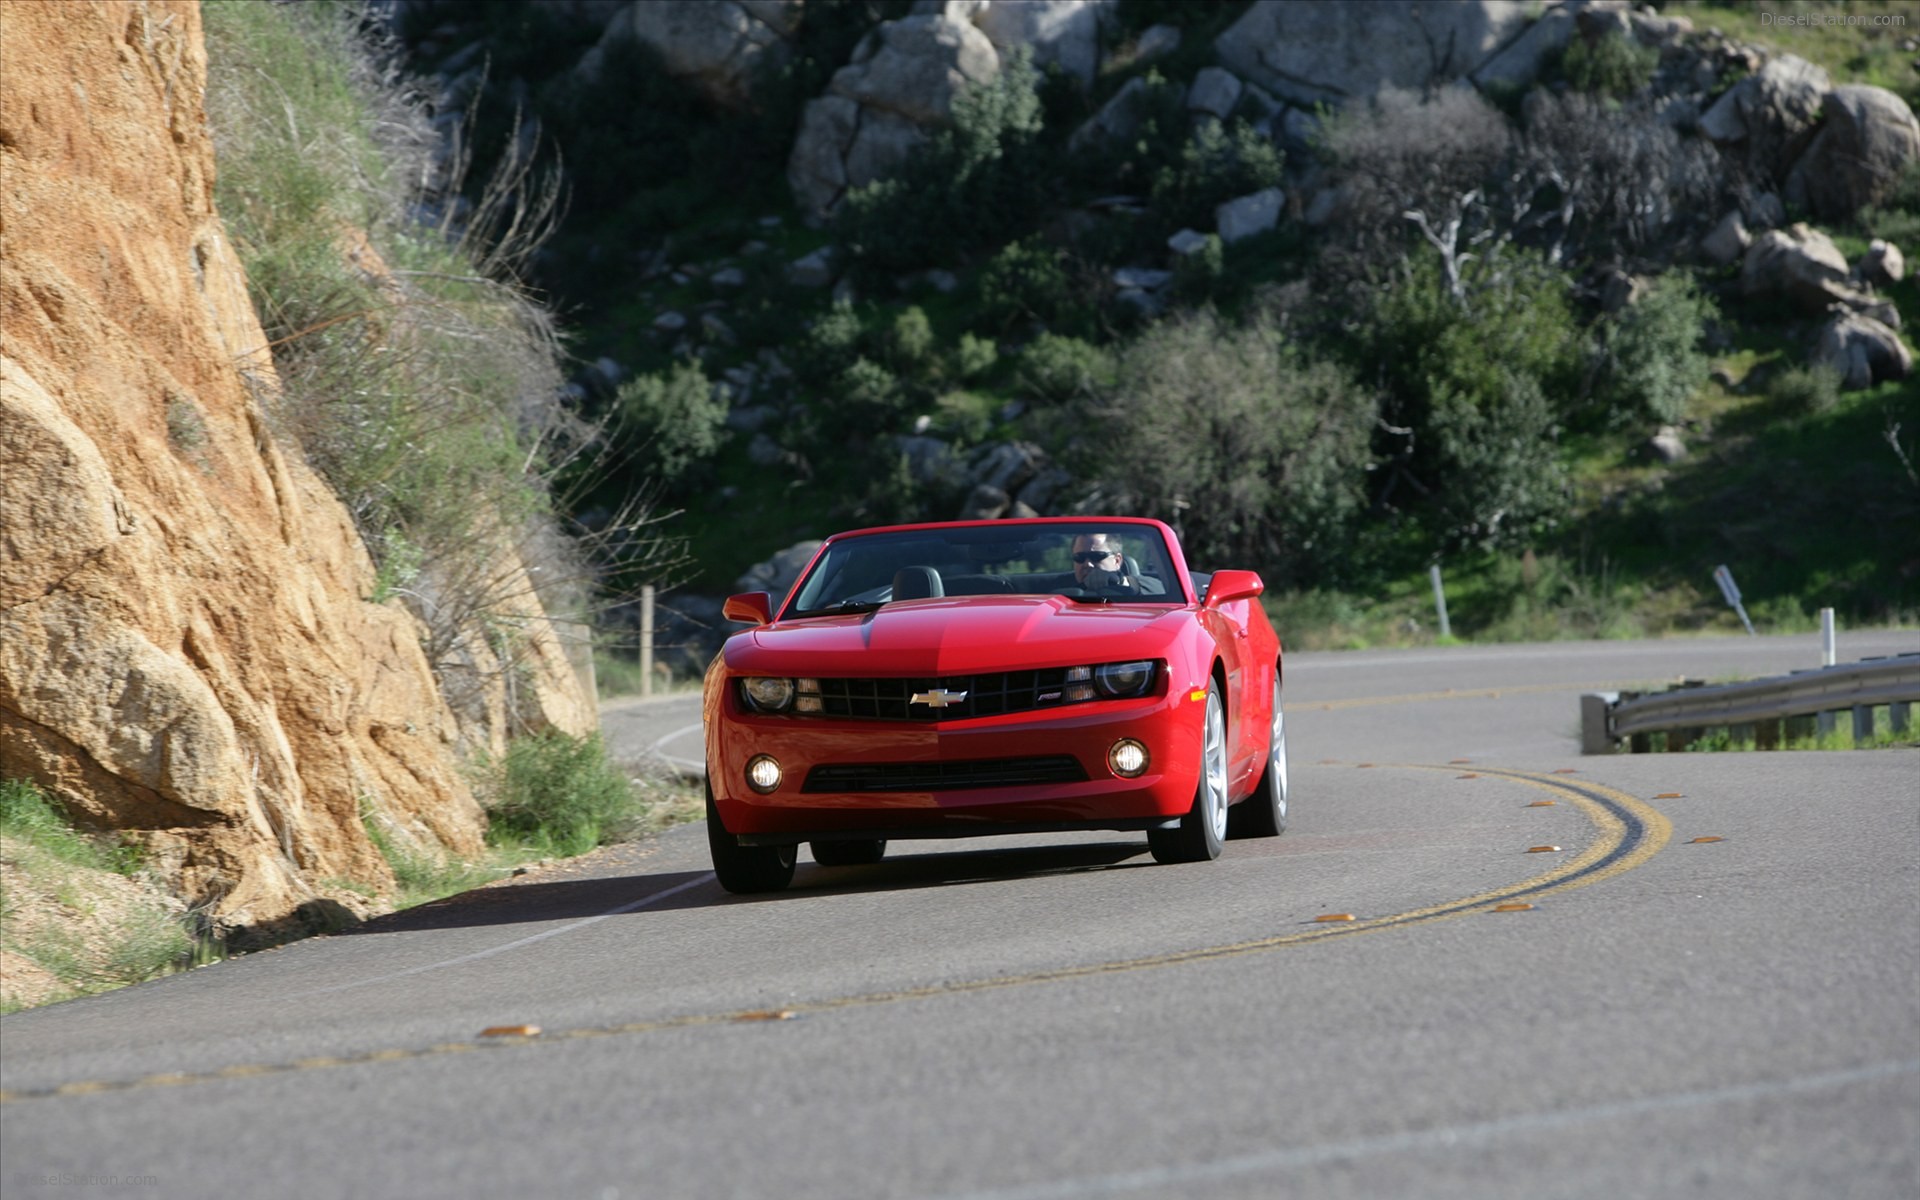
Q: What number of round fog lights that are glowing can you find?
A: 2